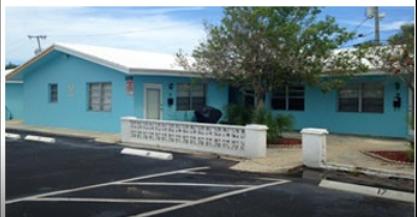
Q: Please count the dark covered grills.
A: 1